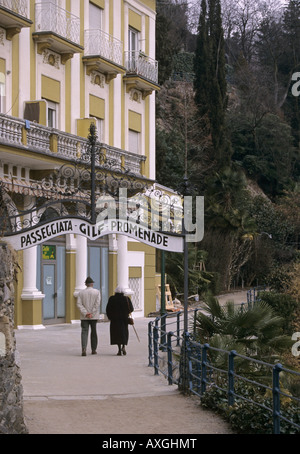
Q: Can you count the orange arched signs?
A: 0